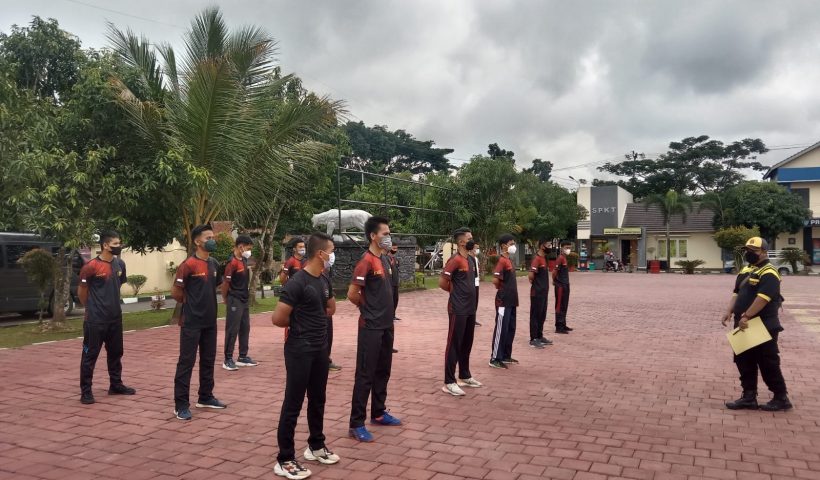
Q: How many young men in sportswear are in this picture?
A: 12